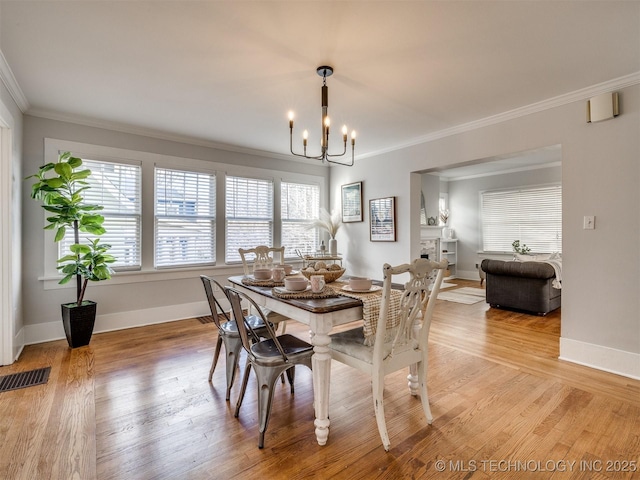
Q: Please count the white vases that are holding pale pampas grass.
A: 1